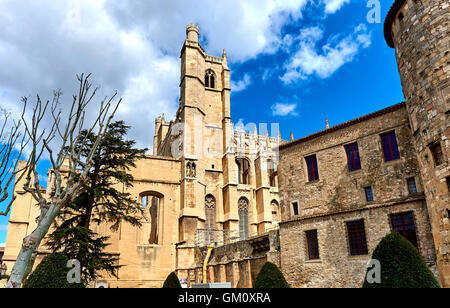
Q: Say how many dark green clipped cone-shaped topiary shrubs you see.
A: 4